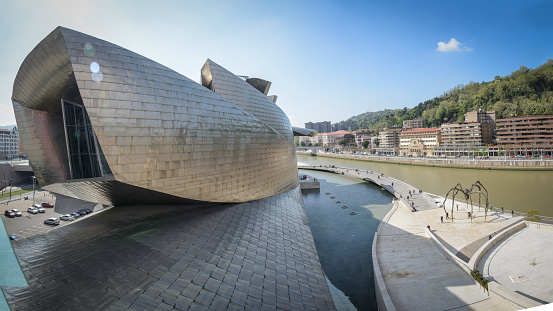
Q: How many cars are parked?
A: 11